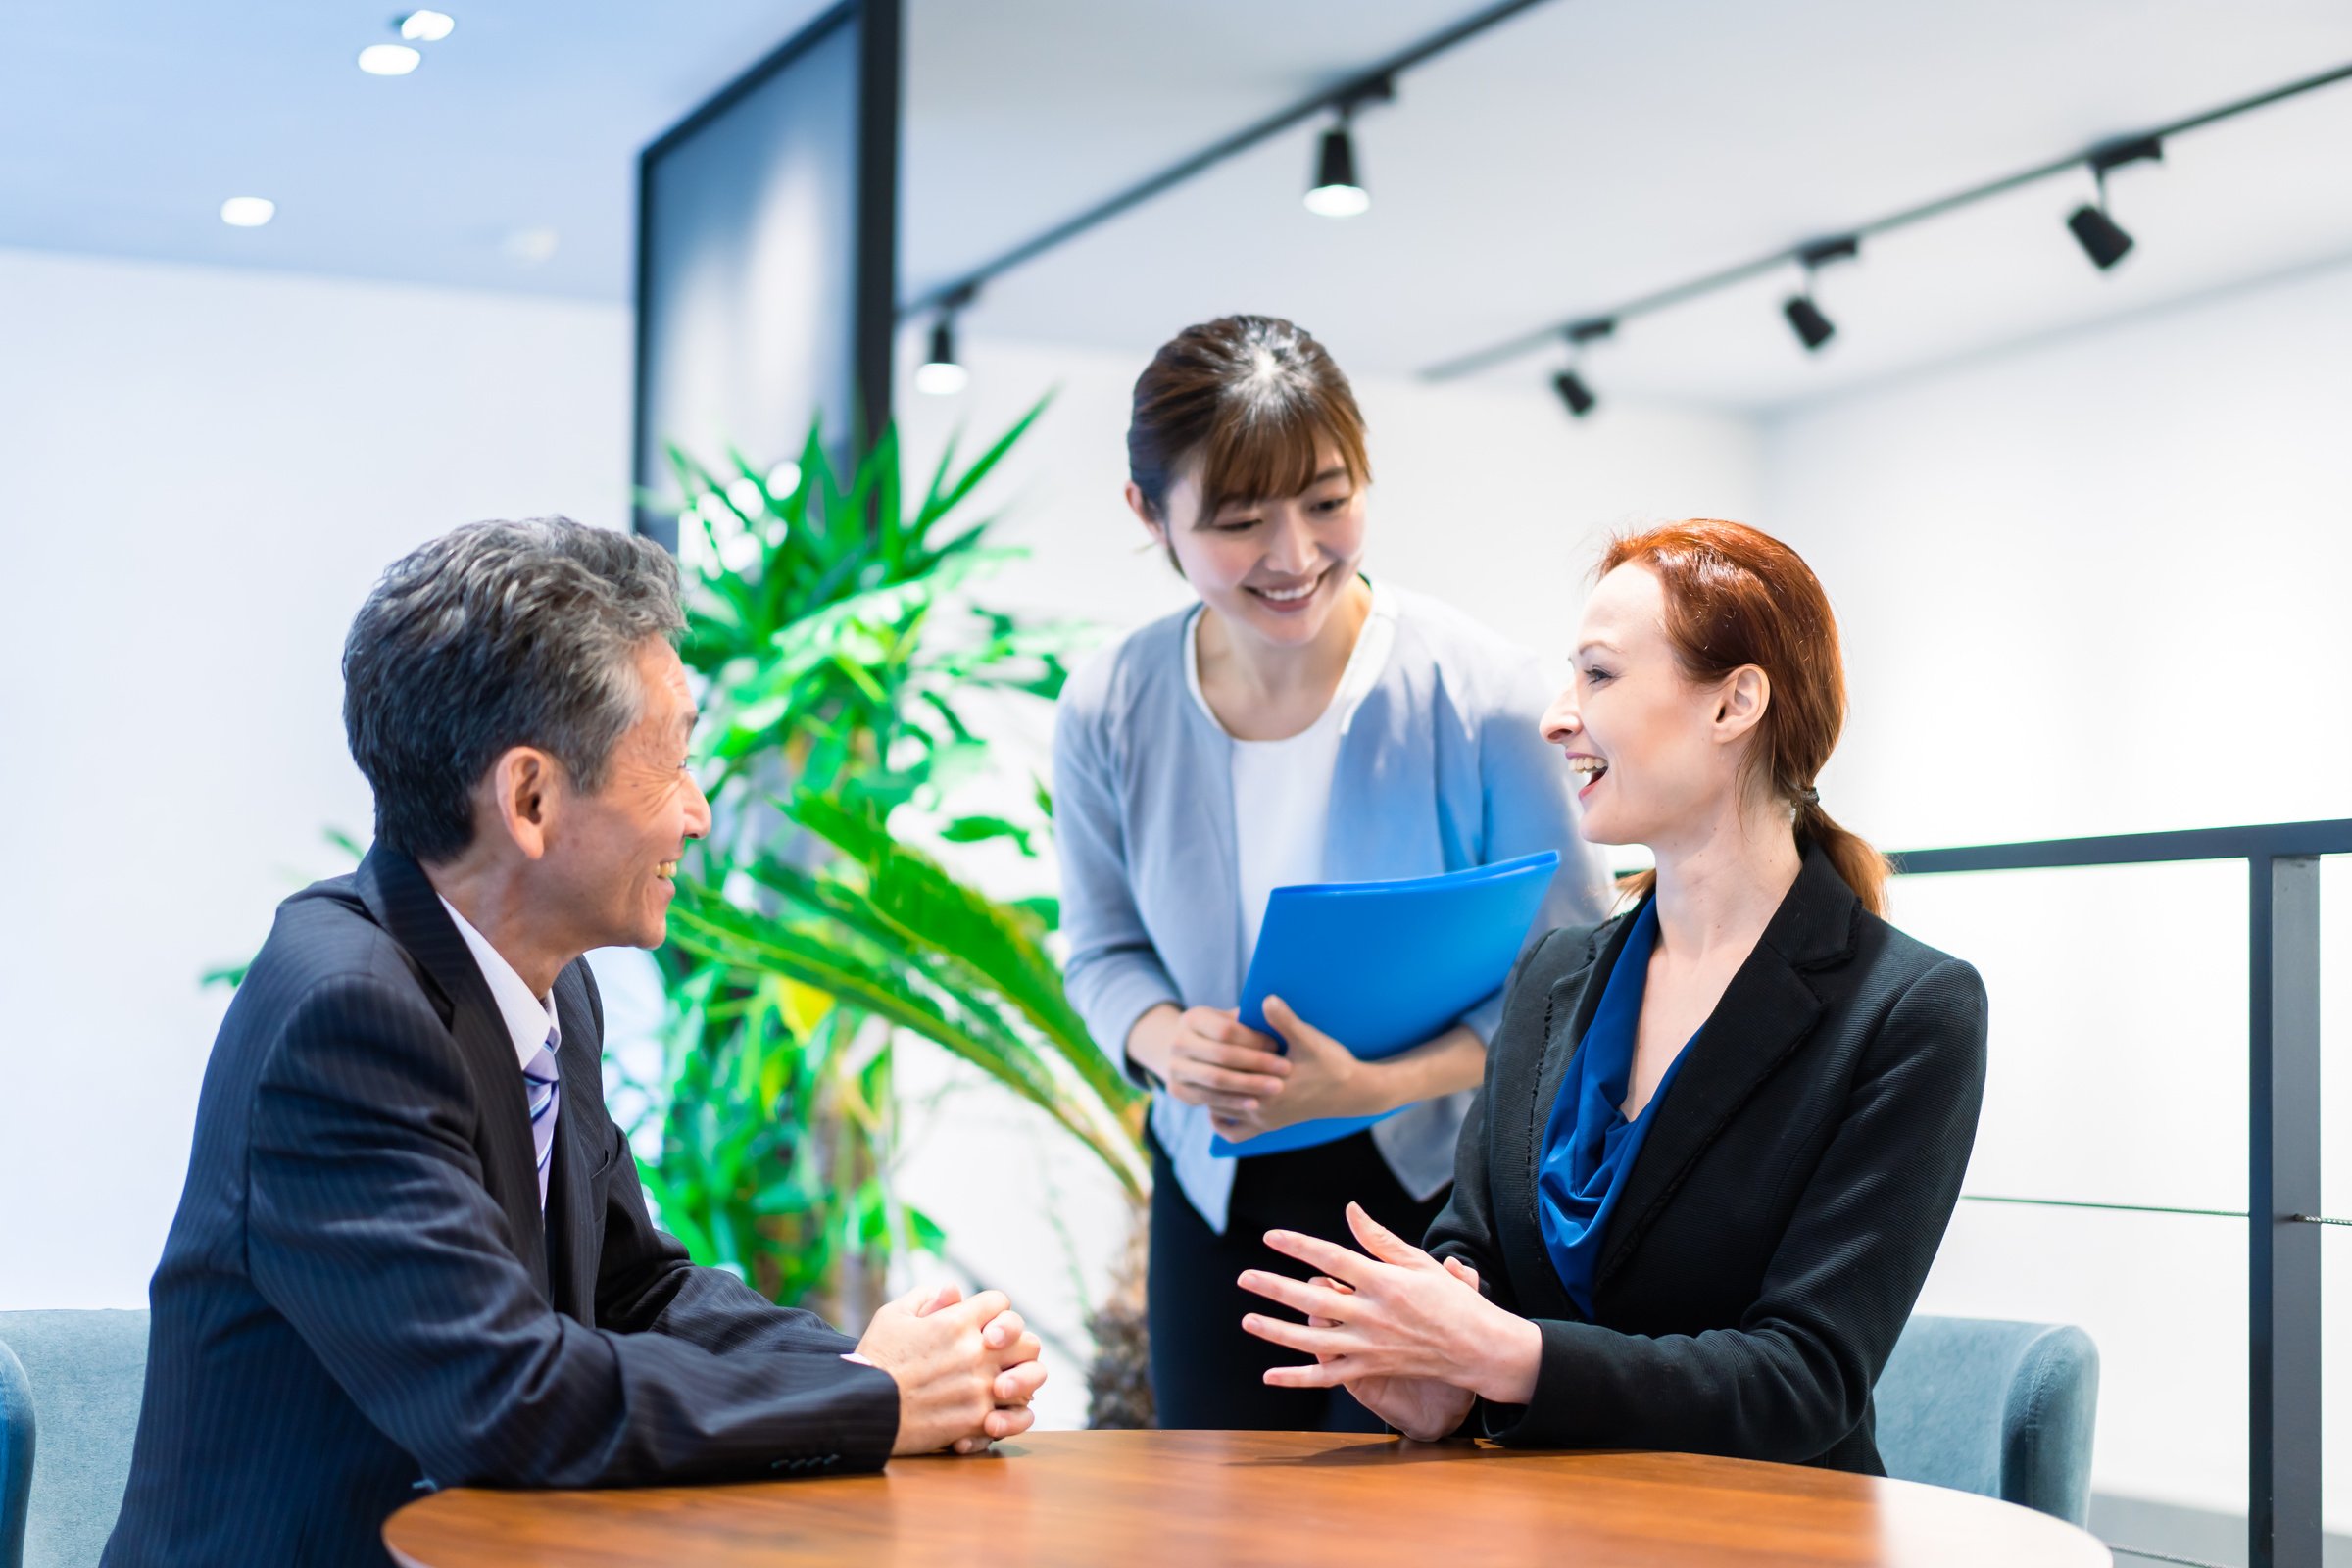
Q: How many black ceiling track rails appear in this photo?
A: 2